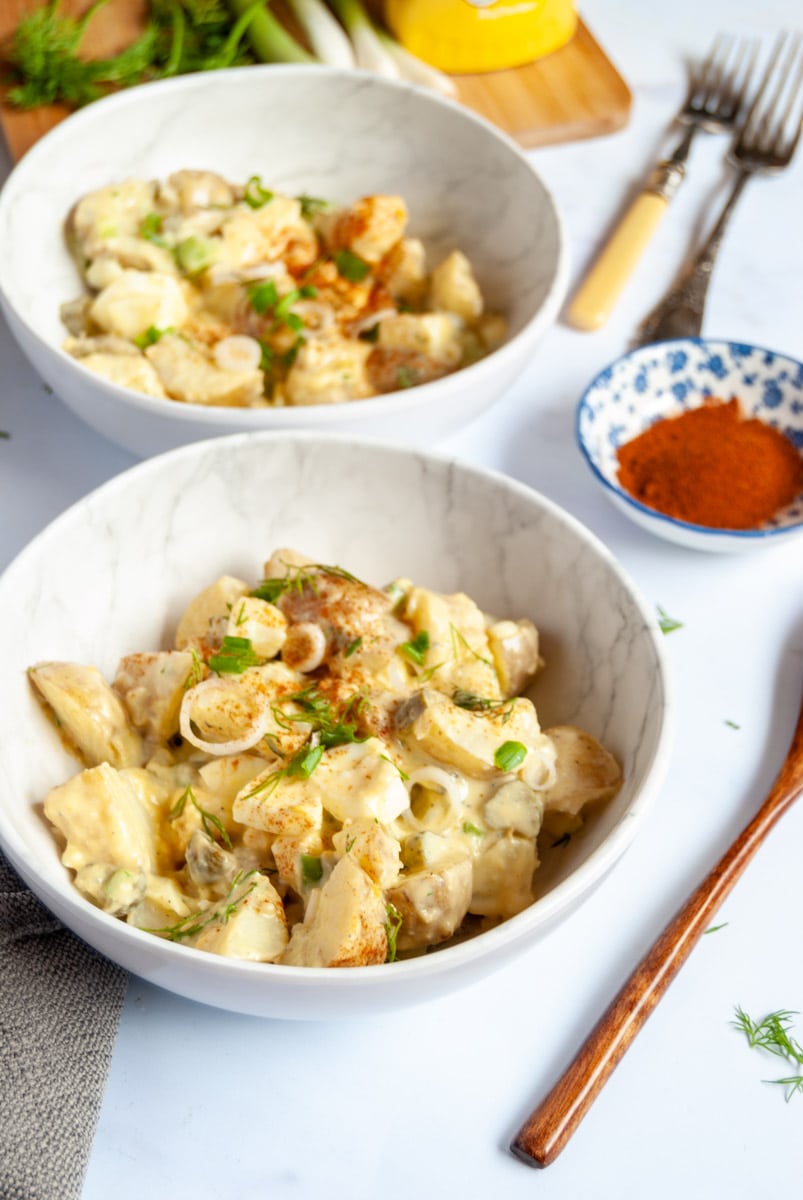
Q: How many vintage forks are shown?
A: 2